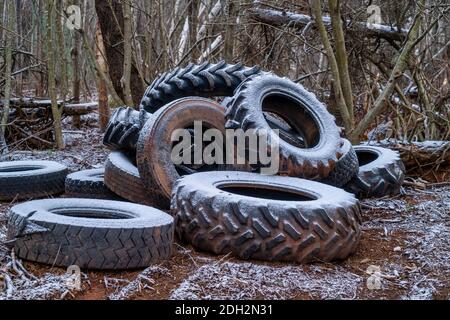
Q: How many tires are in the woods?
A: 11